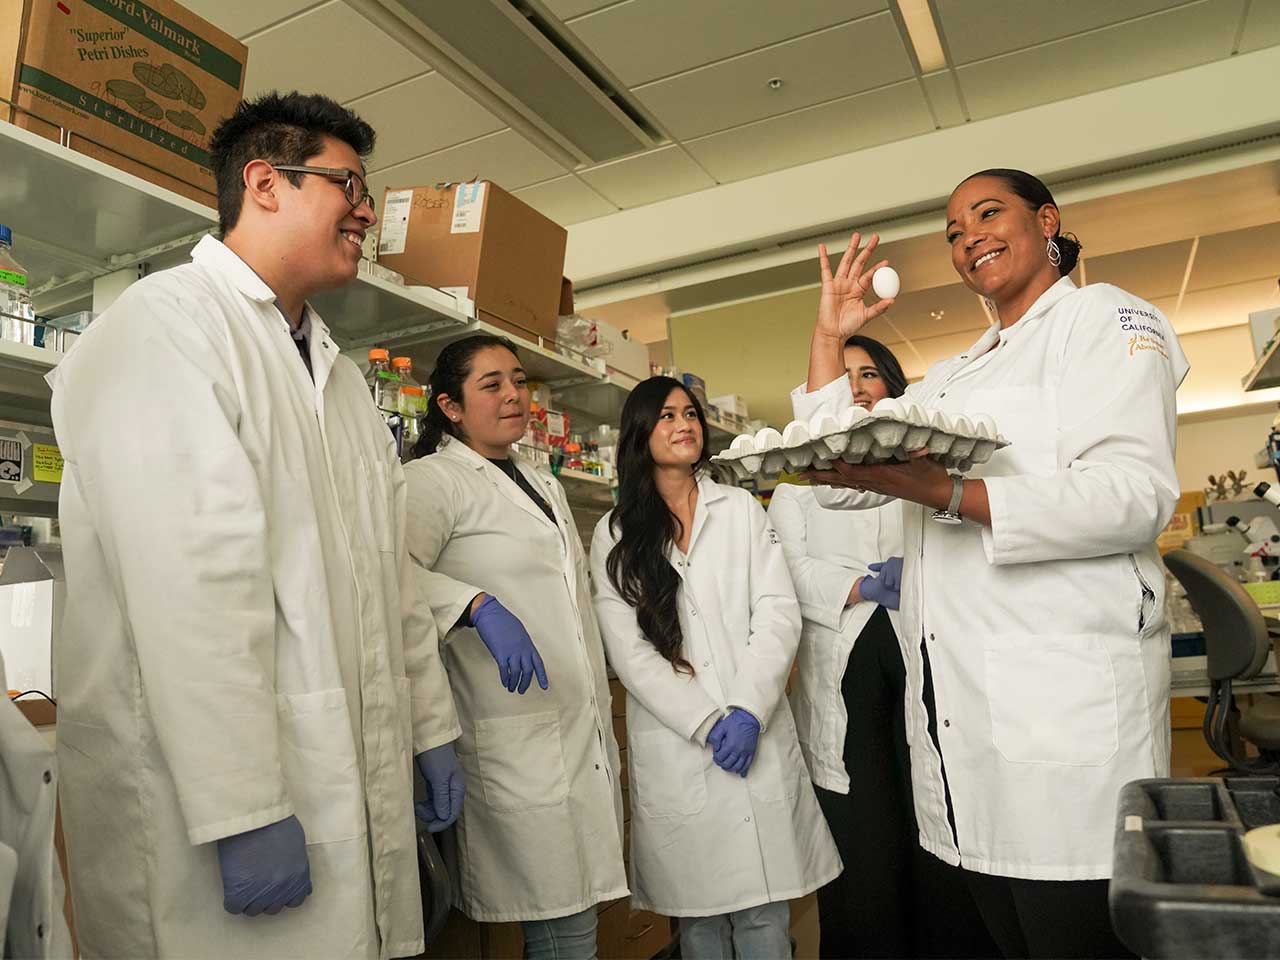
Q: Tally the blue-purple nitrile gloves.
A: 7